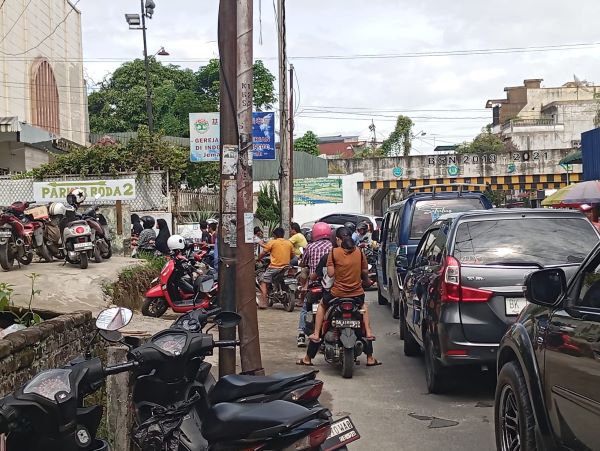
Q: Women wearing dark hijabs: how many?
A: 2